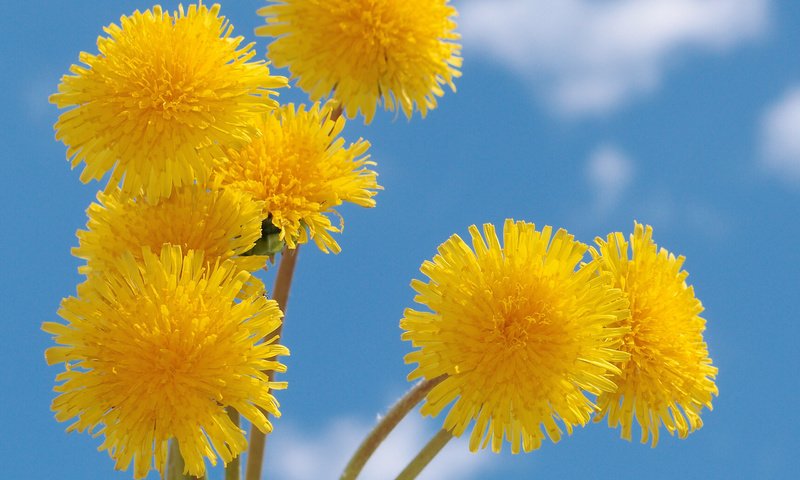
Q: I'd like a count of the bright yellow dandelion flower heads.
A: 7